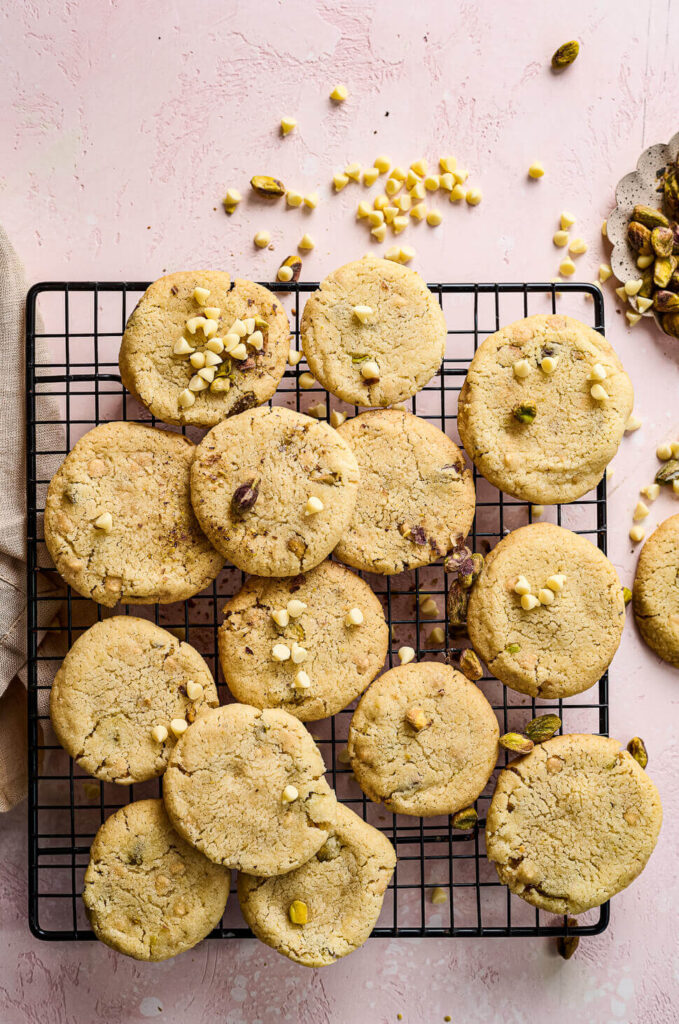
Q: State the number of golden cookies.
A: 15